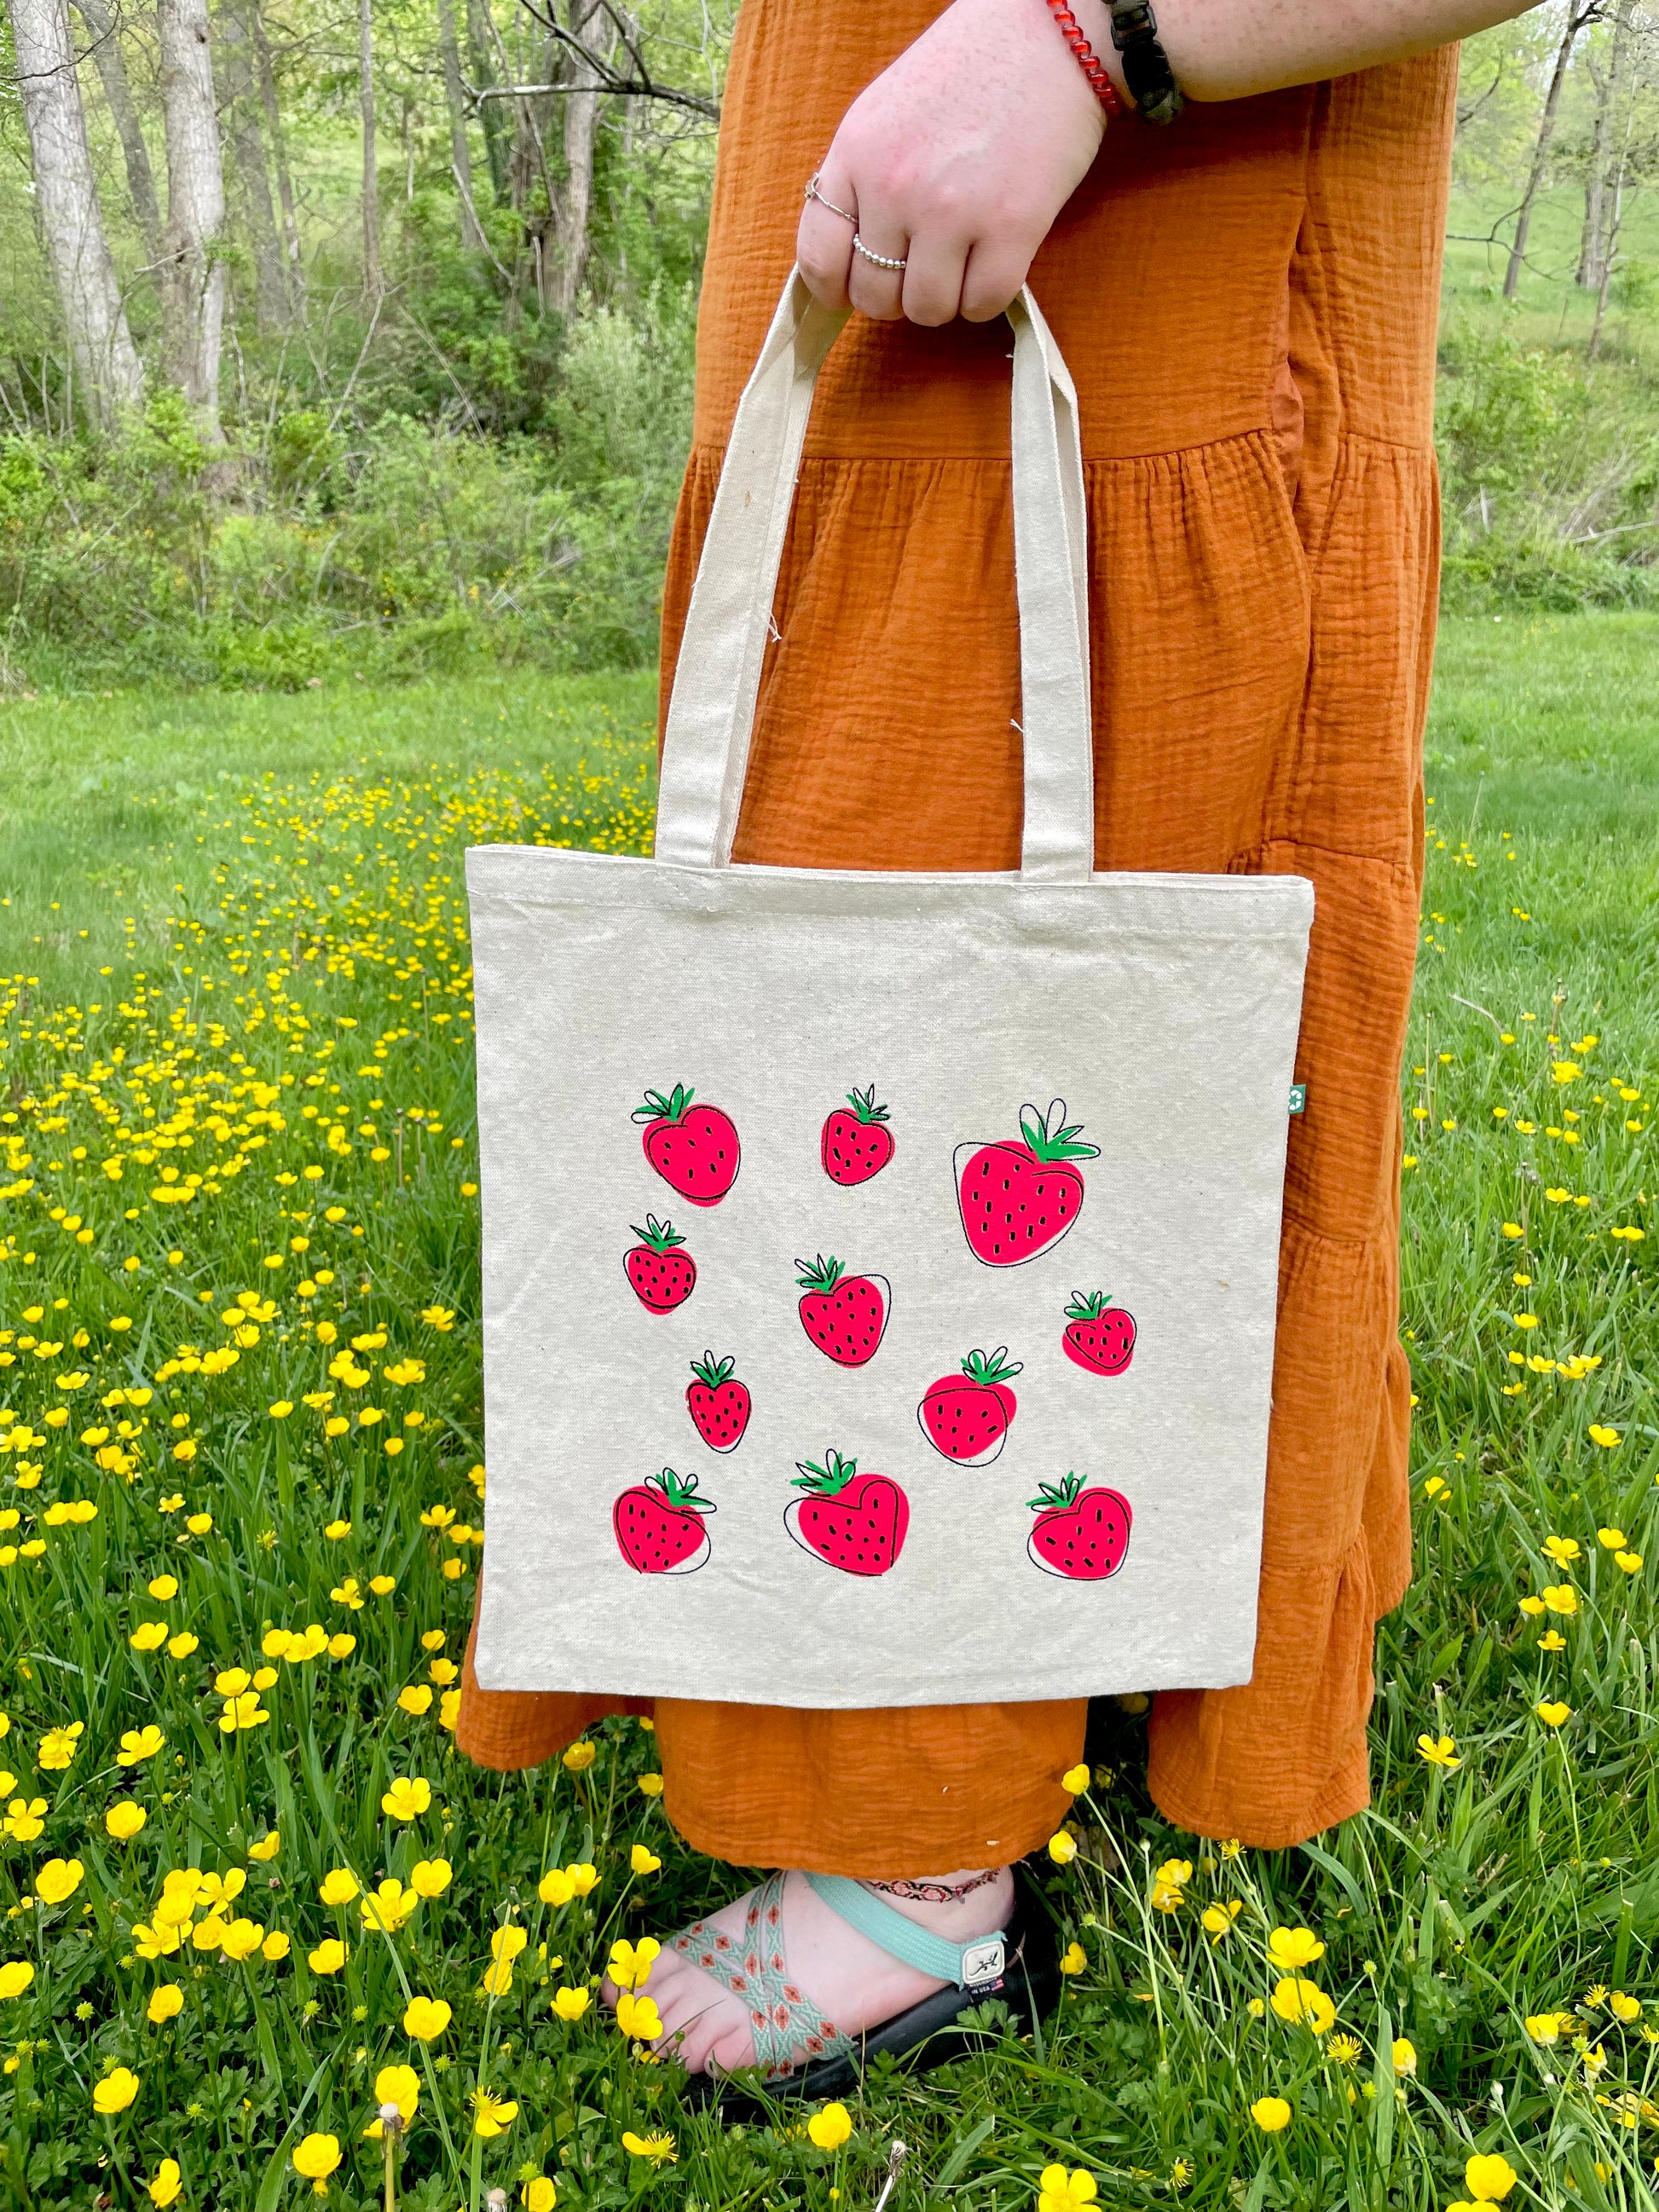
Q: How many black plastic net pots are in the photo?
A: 0